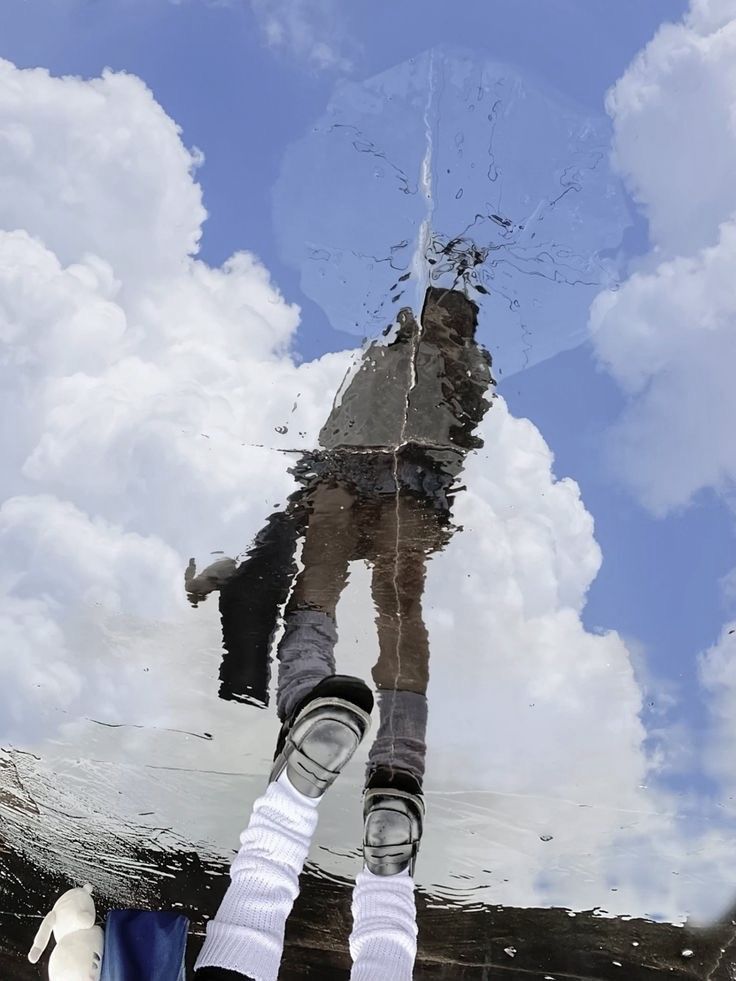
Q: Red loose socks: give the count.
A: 0